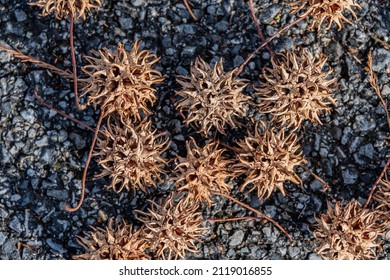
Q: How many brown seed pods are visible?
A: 12